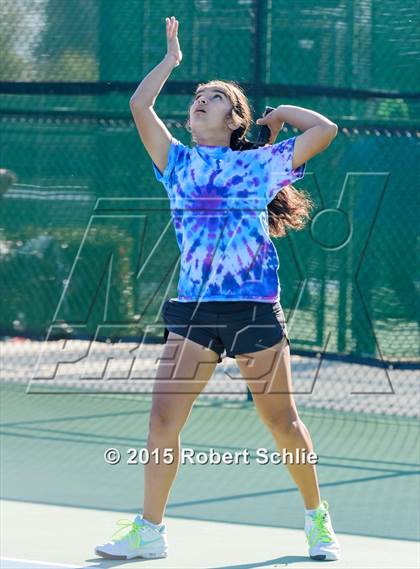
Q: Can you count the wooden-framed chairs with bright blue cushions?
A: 0